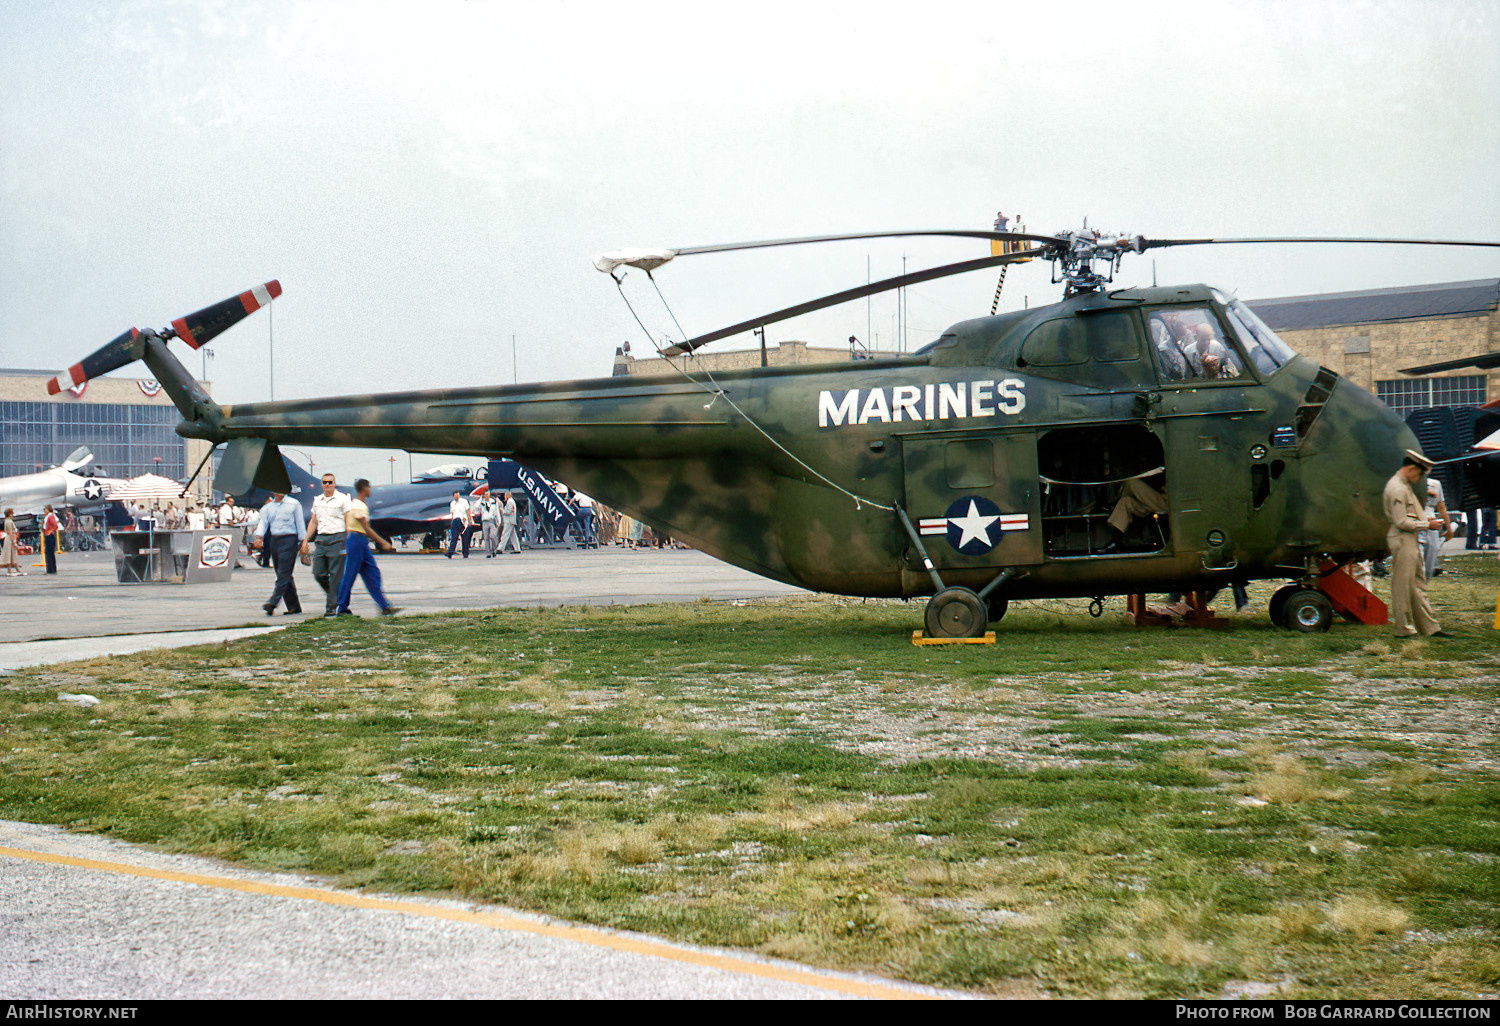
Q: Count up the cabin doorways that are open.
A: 1